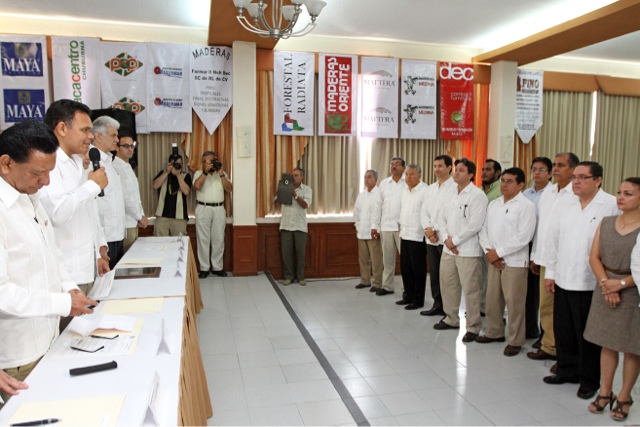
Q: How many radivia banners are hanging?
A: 1